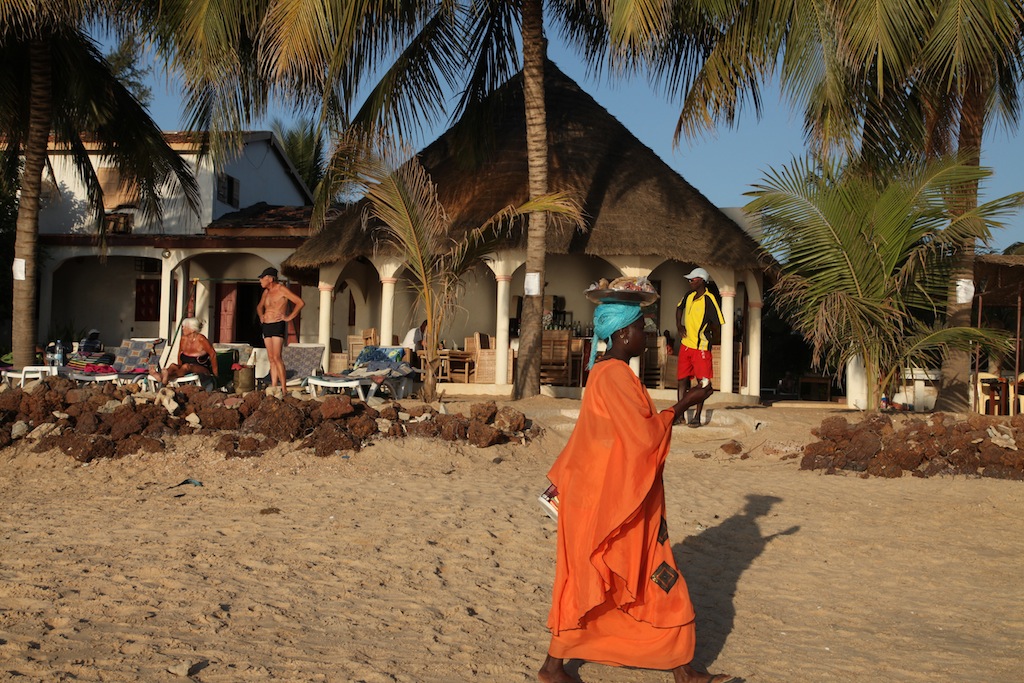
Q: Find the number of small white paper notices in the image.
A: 3